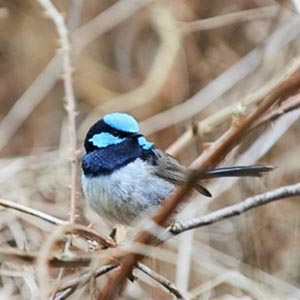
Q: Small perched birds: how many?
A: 1